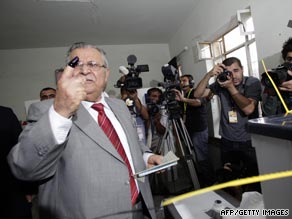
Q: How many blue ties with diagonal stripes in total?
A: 0